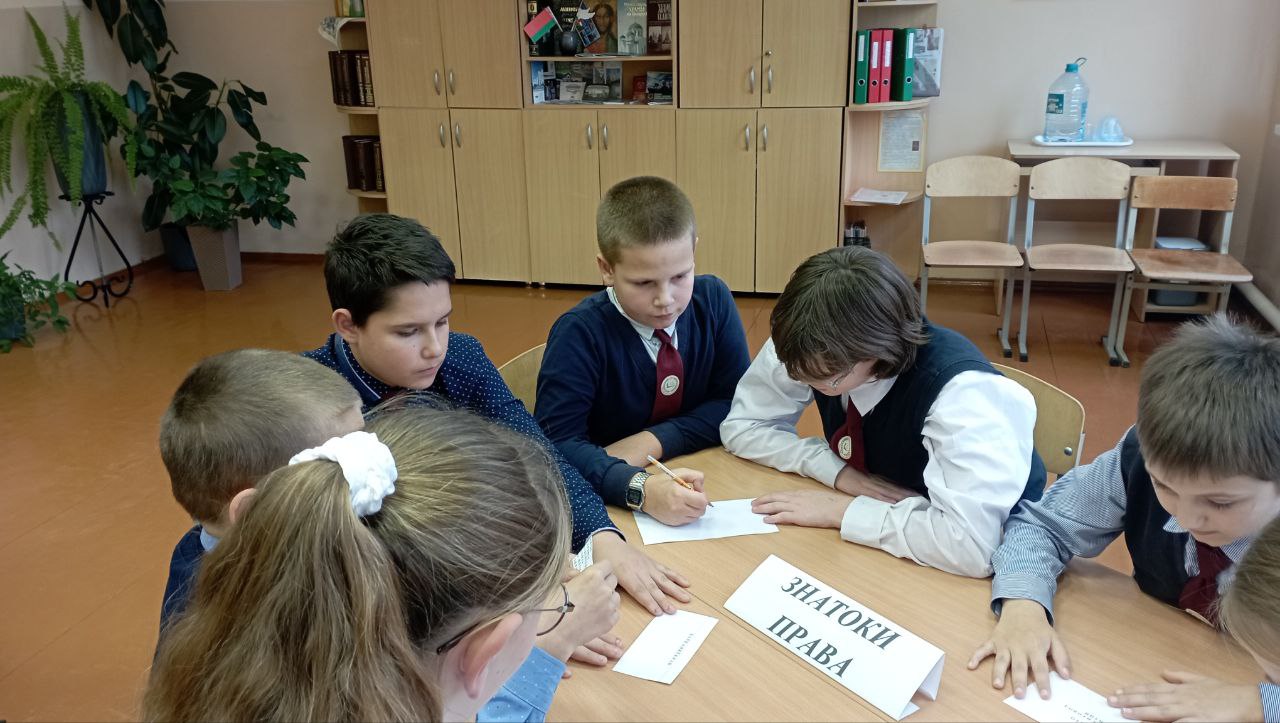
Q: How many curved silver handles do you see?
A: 10